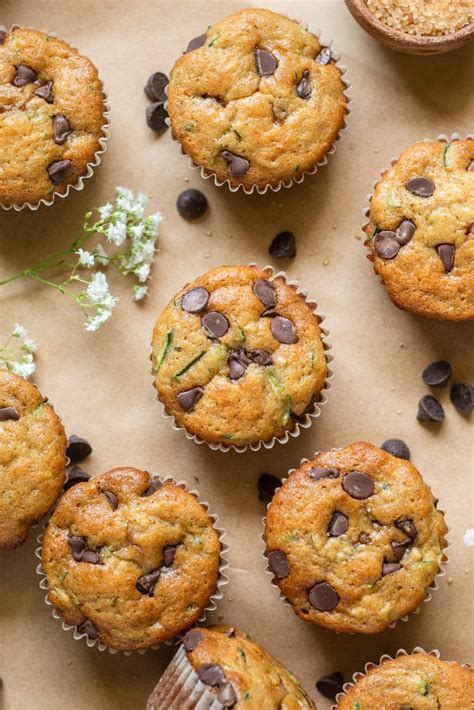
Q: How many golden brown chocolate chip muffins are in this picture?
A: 9